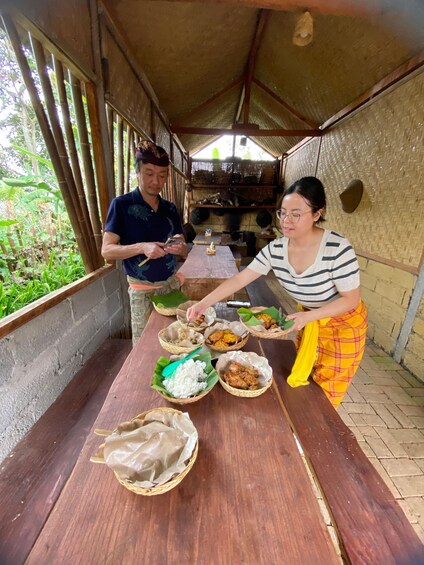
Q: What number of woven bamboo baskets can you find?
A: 8